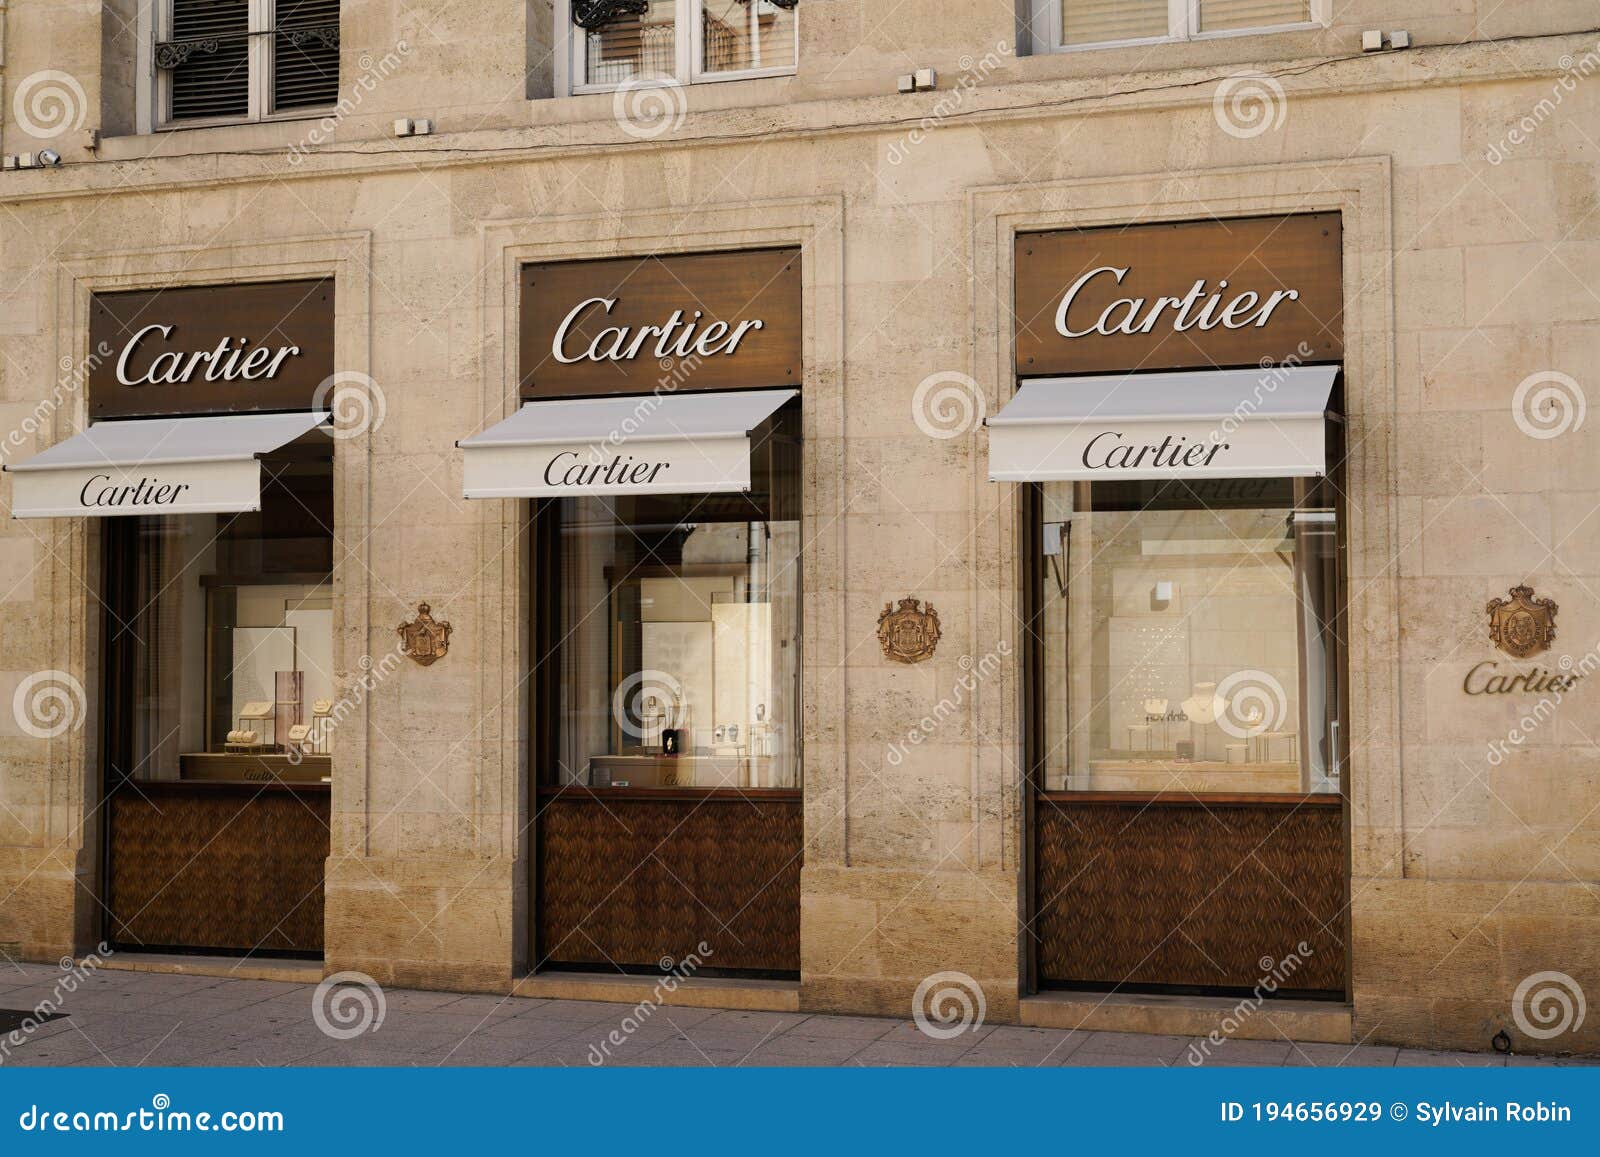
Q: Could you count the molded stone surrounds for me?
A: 3